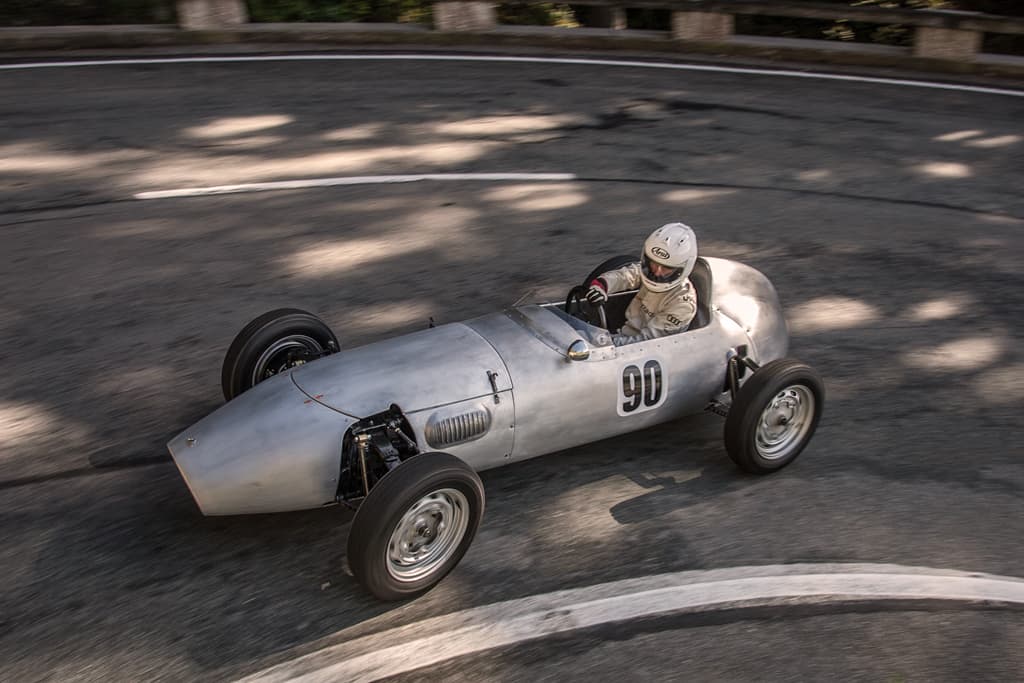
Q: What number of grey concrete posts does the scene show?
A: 4